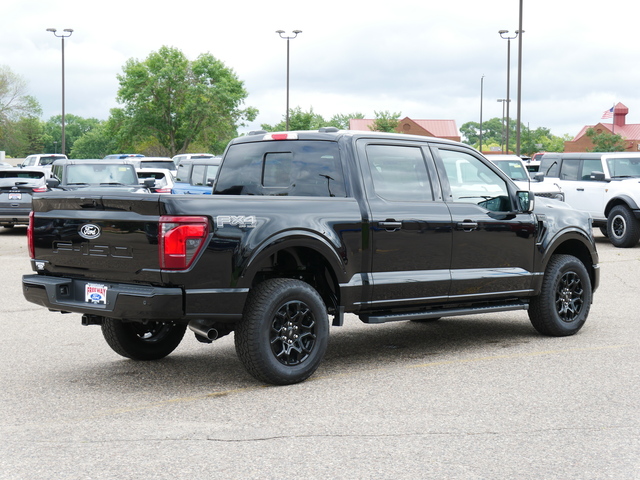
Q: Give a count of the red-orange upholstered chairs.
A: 0